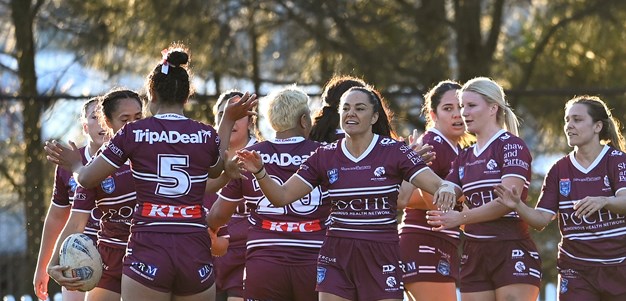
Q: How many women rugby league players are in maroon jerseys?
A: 10